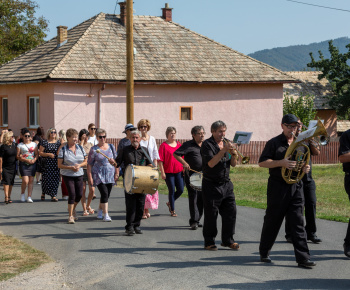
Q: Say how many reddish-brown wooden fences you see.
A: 1